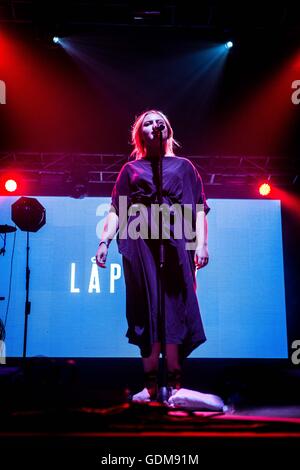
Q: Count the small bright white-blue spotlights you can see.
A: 2